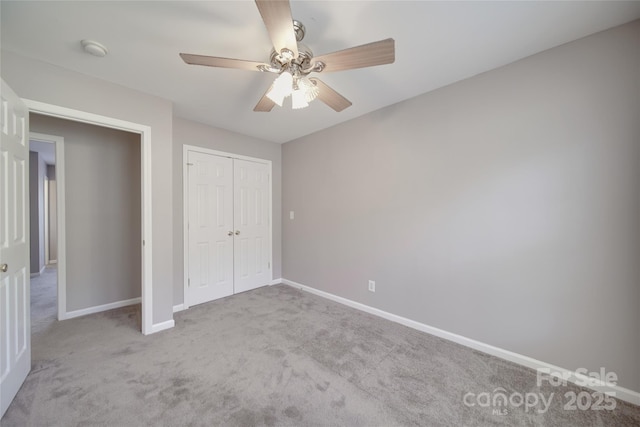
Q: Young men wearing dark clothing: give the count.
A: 0